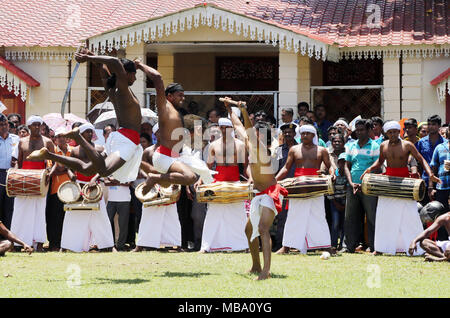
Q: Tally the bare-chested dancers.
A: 3